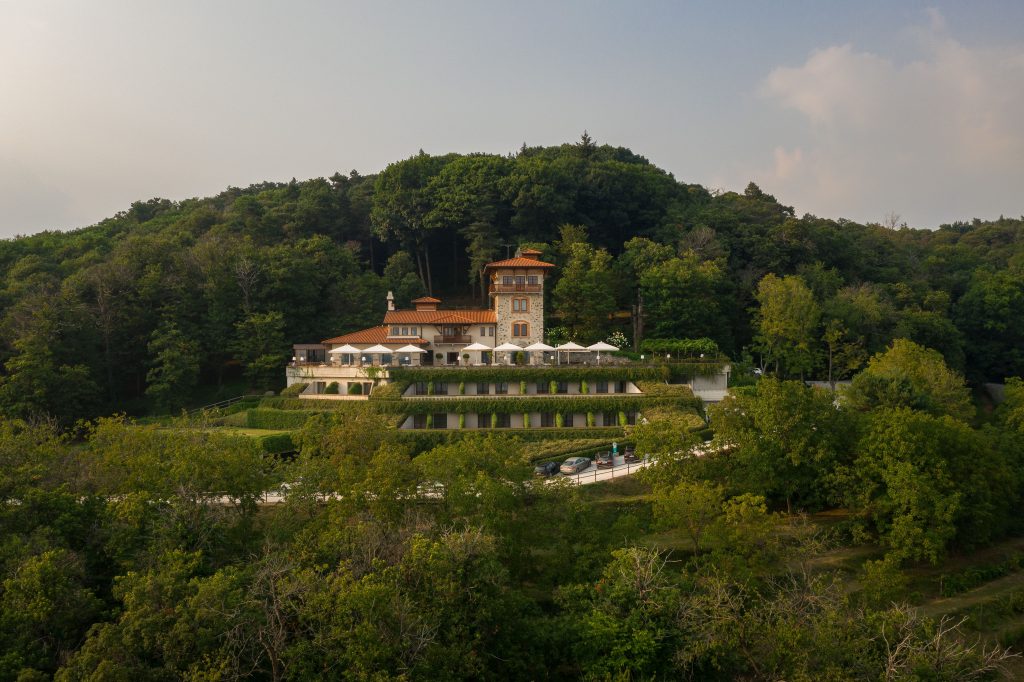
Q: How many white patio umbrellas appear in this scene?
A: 8